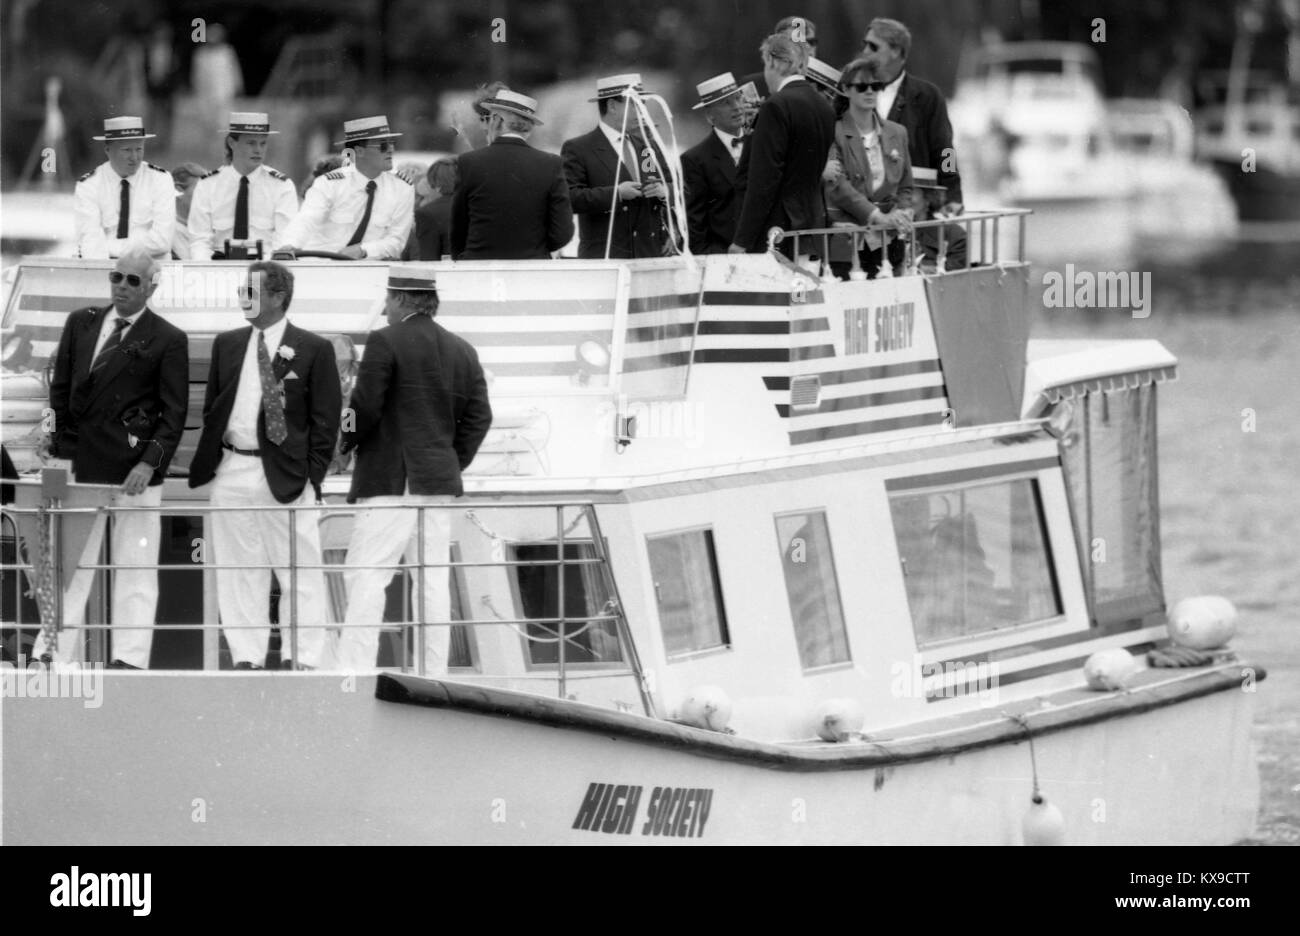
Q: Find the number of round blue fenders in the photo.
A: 0